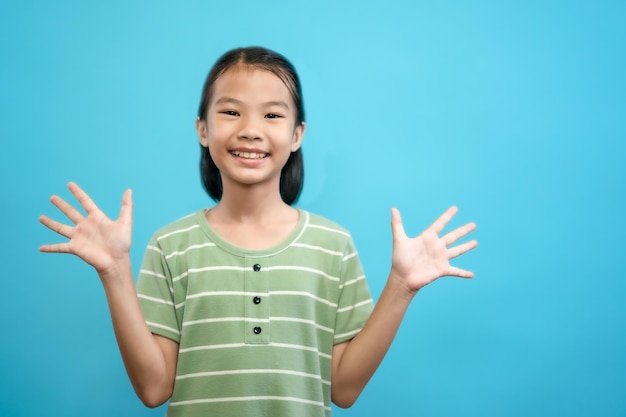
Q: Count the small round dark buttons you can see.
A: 3